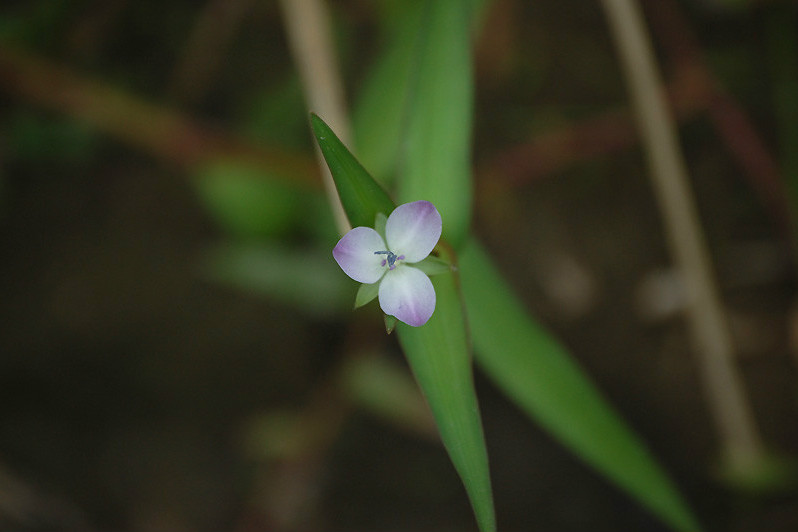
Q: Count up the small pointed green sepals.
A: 3